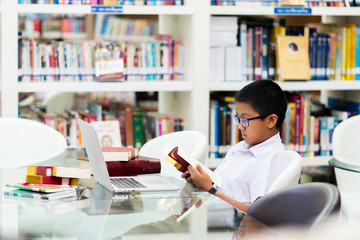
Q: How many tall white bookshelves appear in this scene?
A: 2